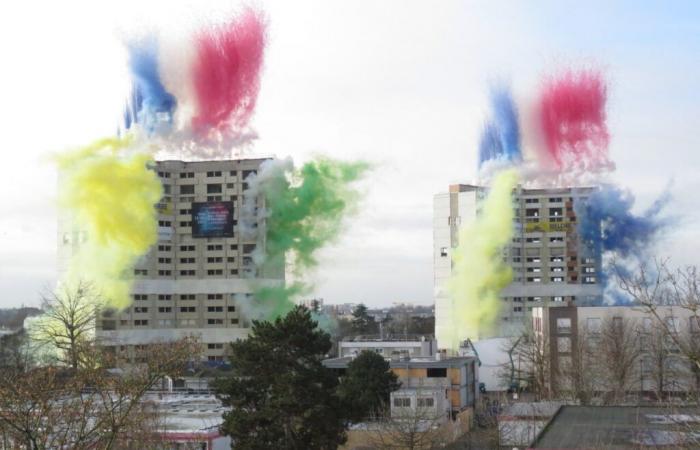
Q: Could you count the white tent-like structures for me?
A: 1